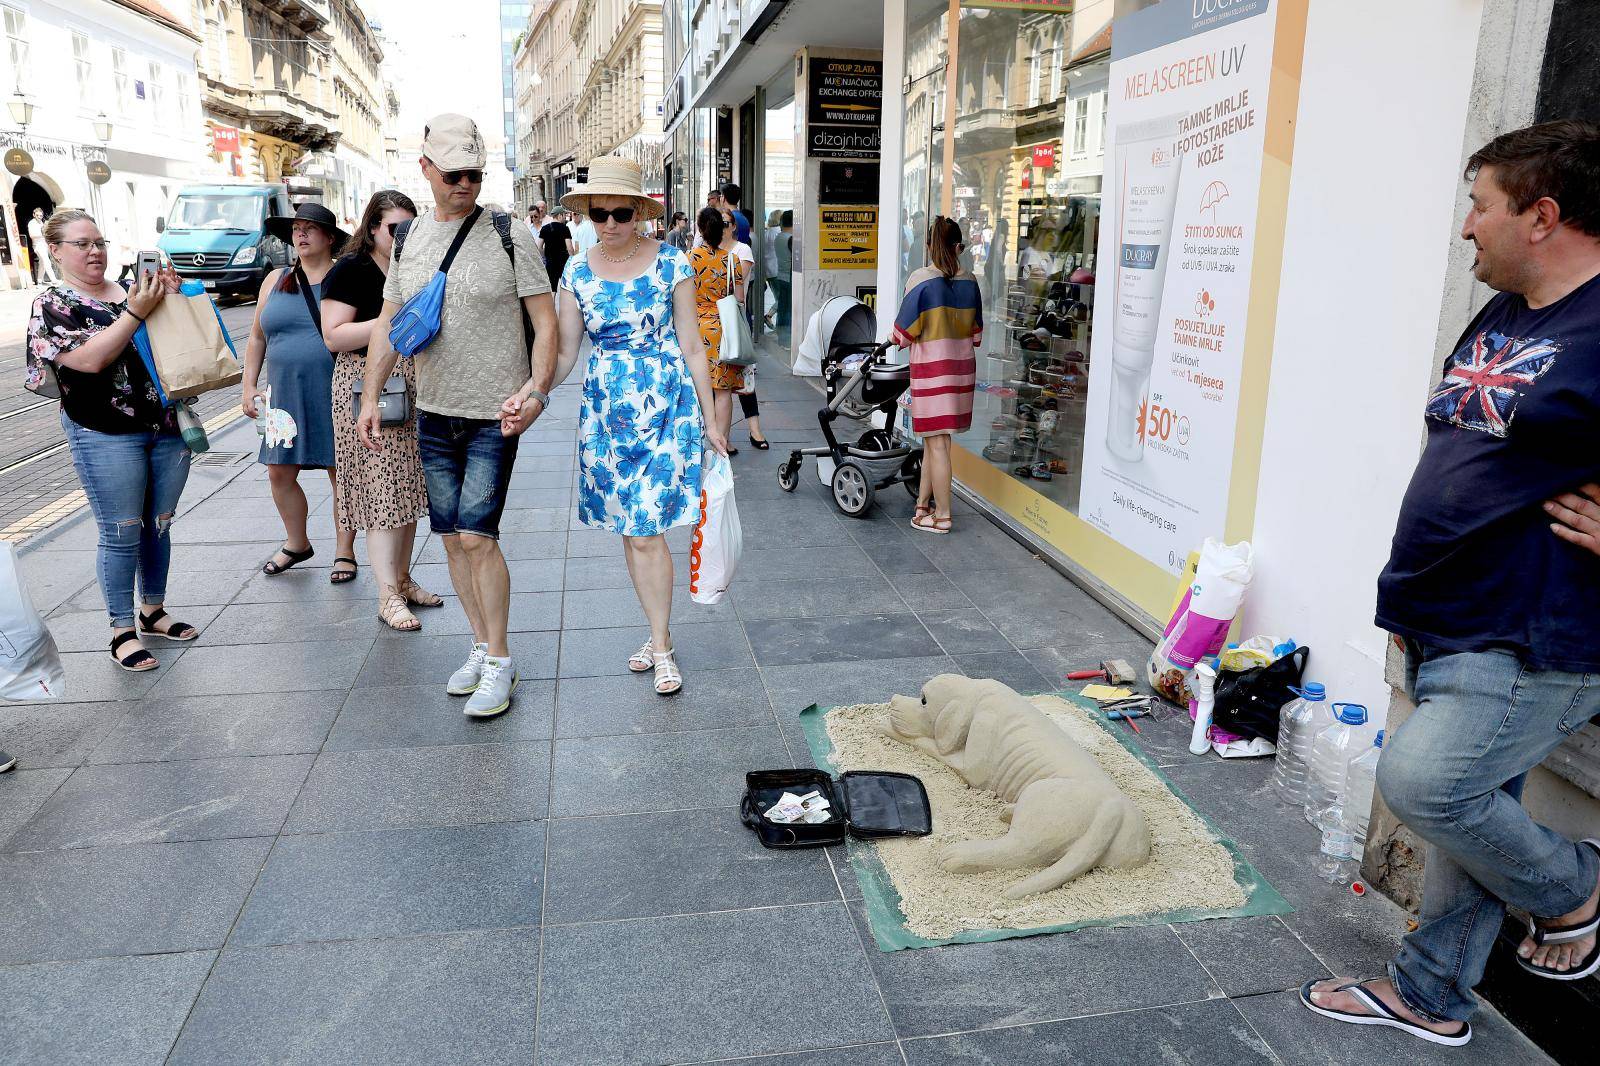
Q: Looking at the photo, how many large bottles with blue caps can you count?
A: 3